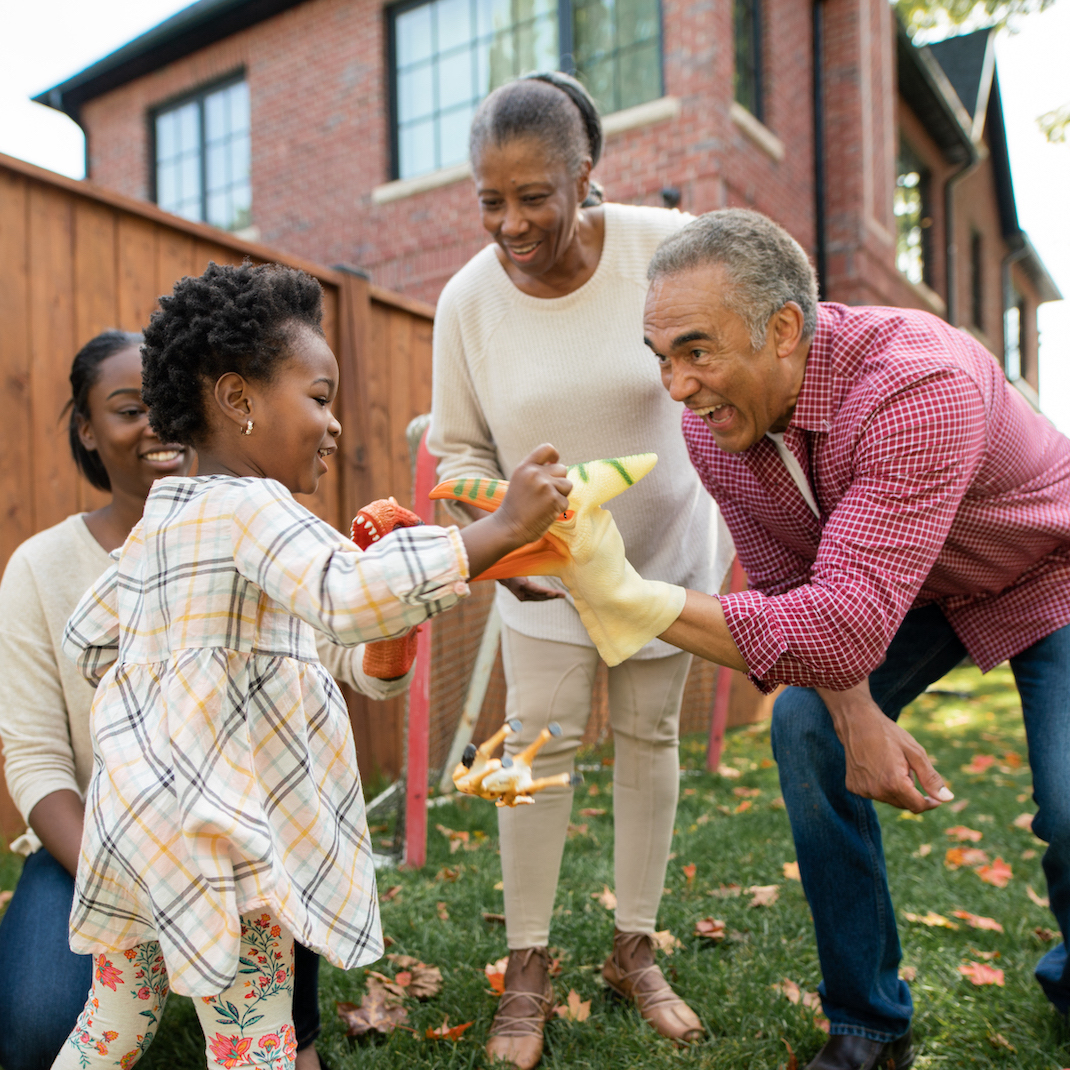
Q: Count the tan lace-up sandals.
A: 2